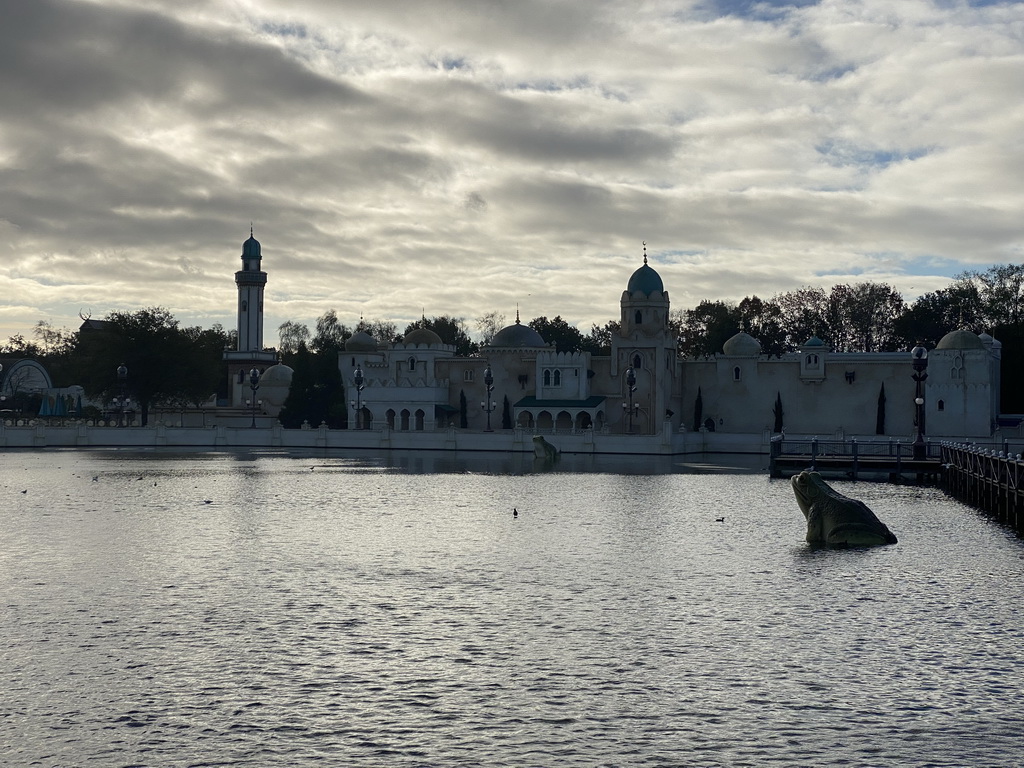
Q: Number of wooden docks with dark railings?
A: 1